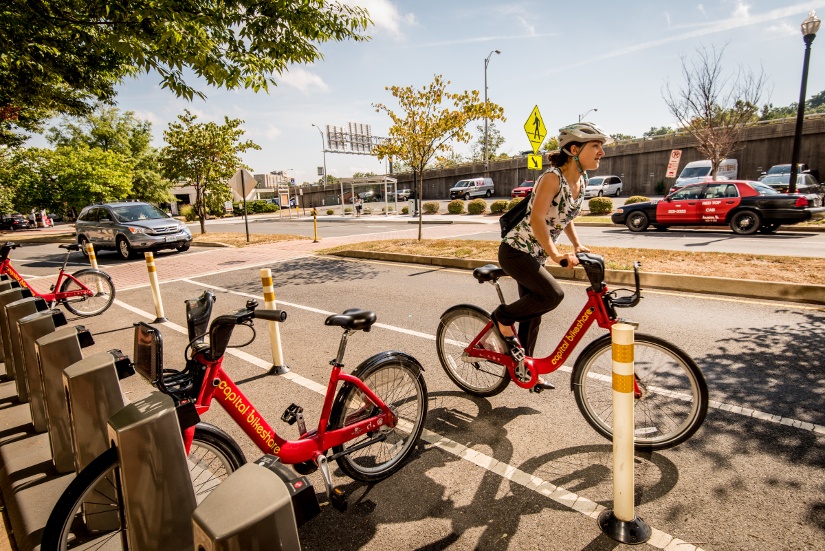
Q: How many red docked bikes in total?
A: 2